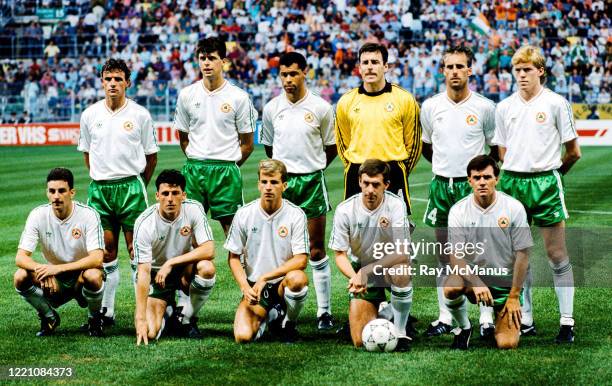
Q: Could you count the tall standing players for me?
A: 6